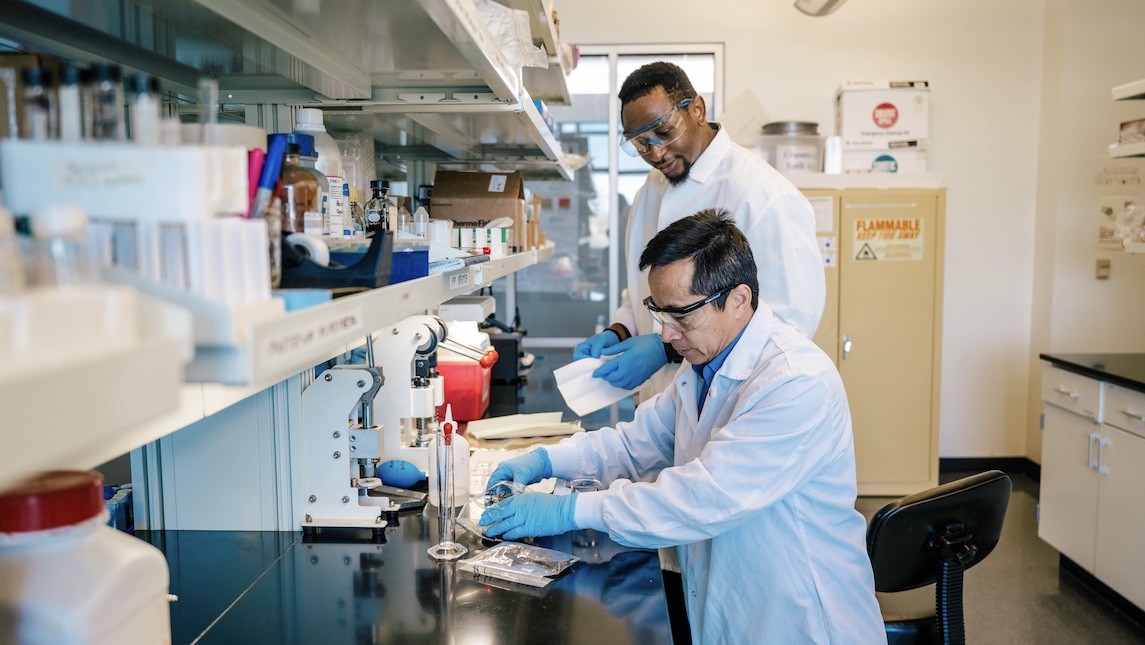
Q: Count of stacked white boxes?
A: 2